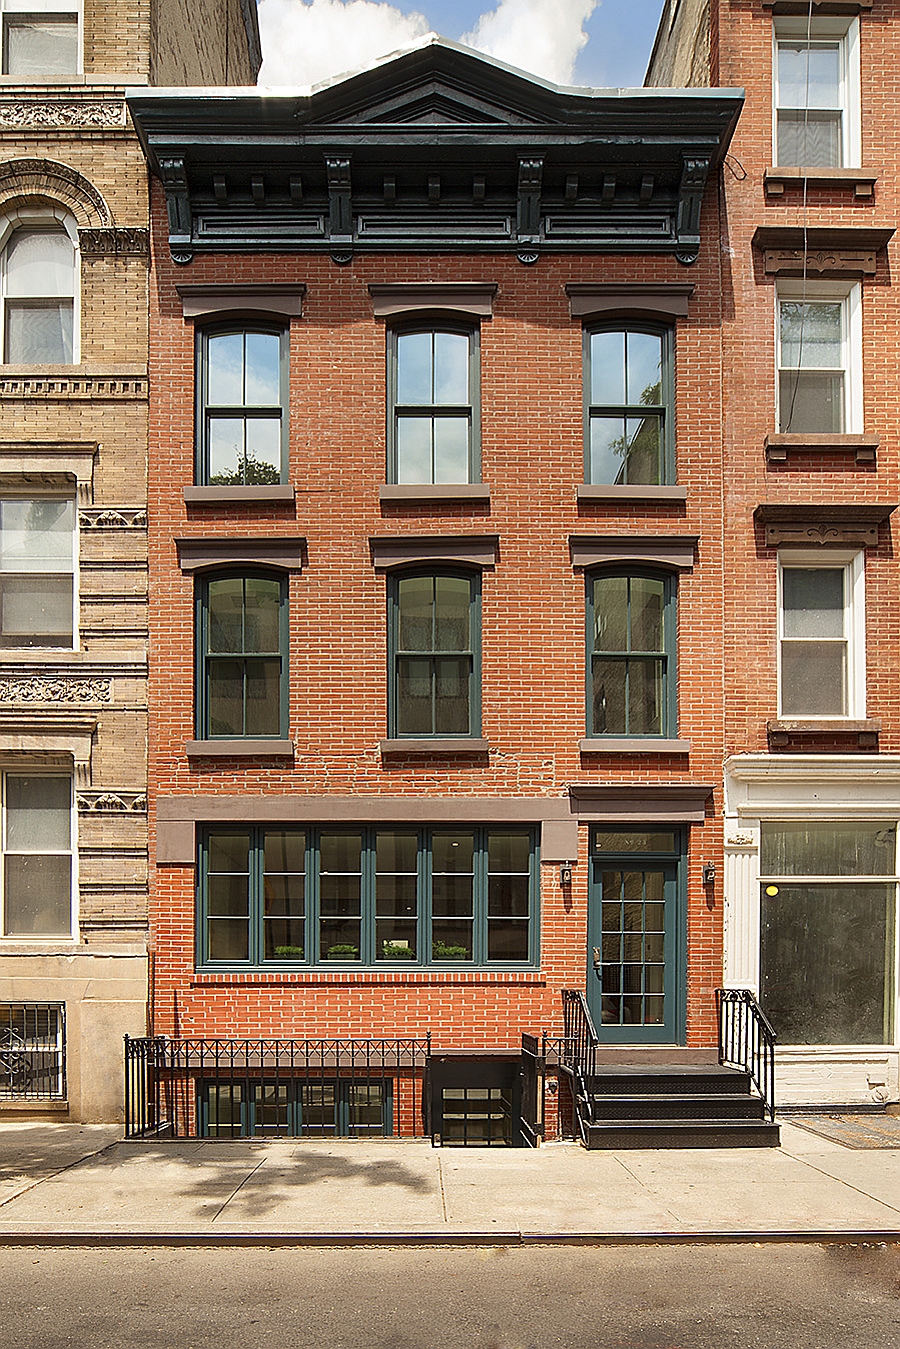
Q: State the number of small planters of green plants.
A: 4